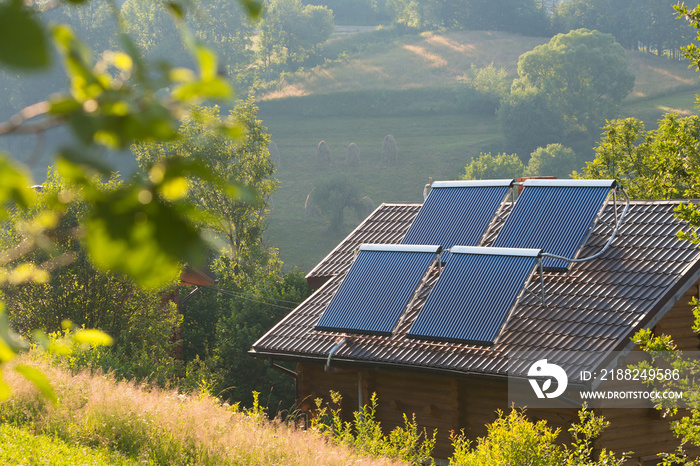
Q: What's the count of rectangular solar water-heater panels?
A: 4